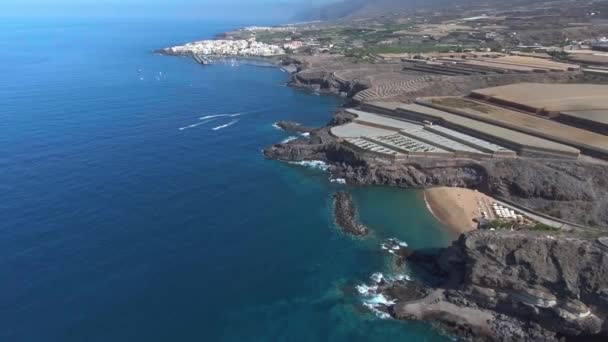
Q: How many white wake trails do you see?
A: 3